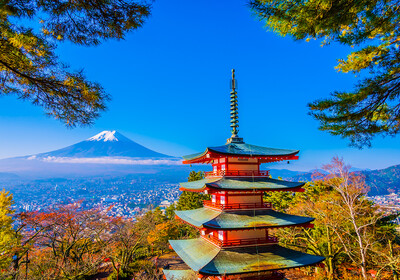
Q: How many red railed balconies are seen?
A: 3